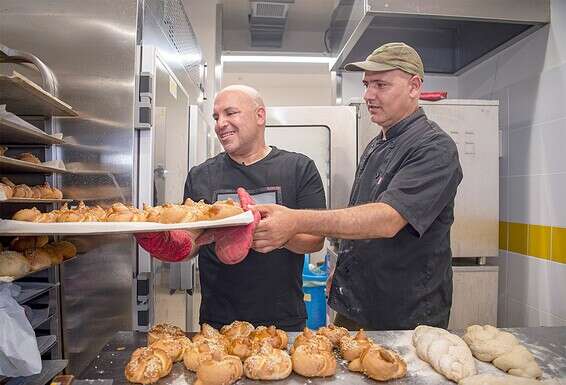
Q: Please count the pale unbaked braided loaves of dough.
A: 2